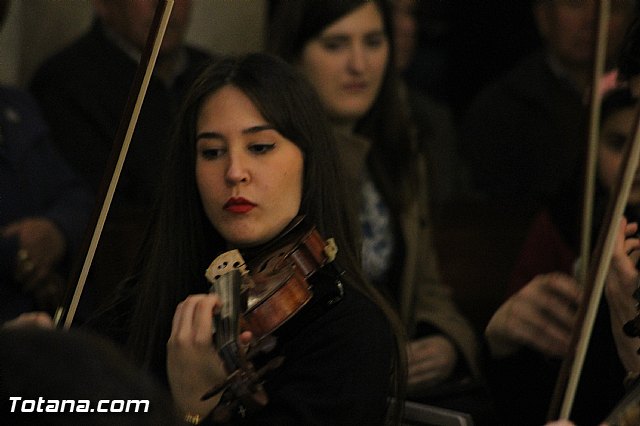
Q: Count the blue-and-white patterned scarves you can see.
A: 1